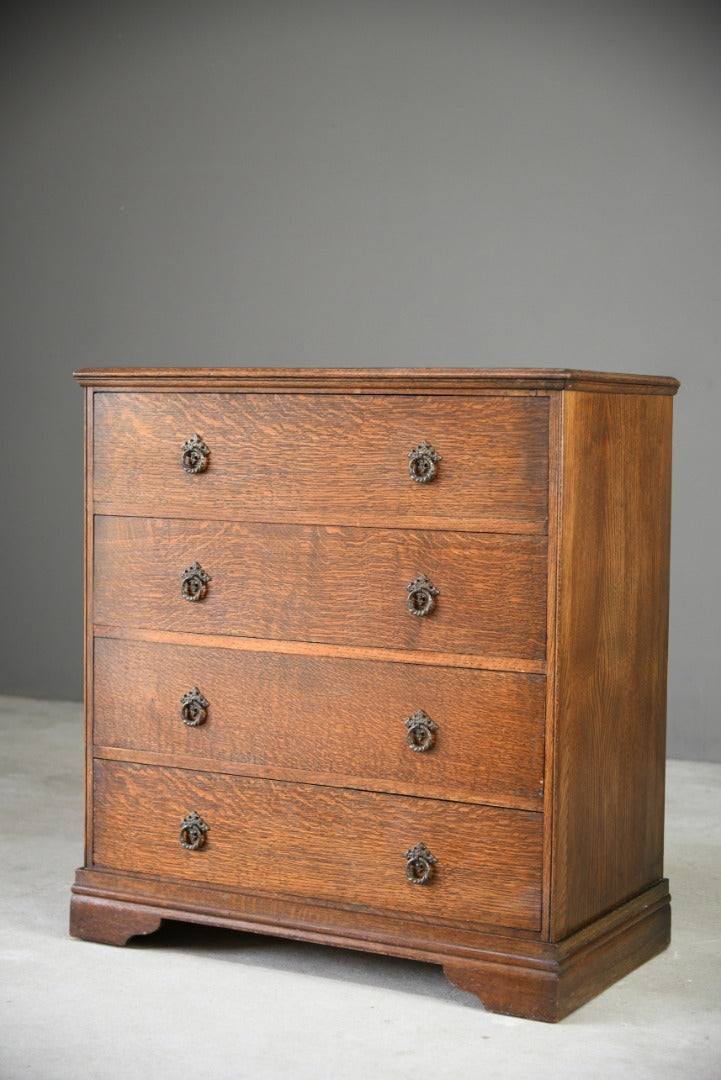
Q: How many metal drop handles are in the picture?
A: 8